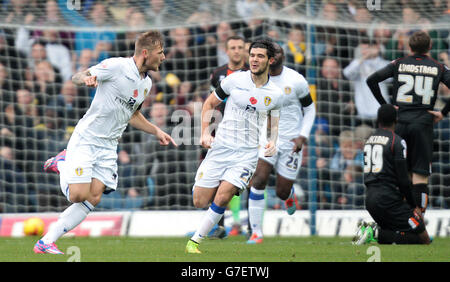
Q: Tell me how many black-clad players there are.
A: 3